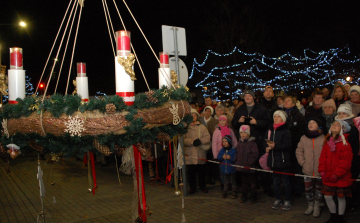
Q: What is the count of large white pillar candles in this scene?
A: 4